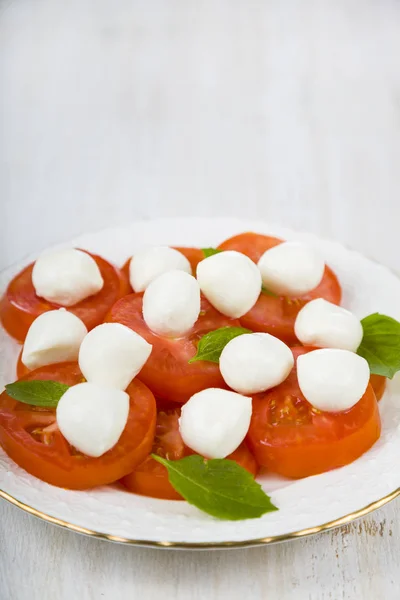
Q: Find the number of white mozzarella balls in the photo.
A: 12